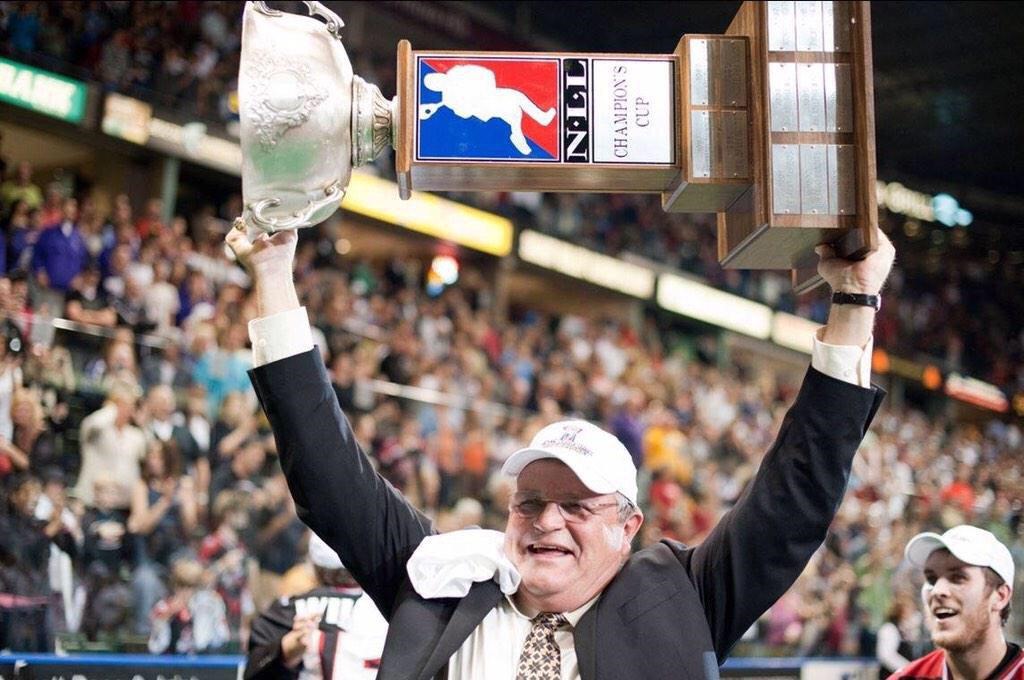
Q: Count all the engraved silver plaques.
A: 13